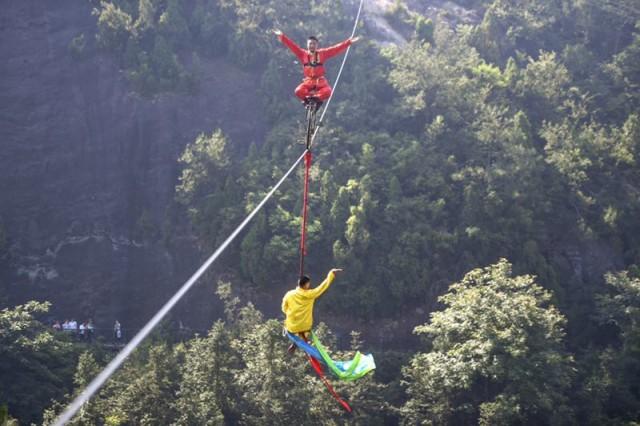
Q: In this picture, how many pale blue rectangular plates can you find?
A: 0